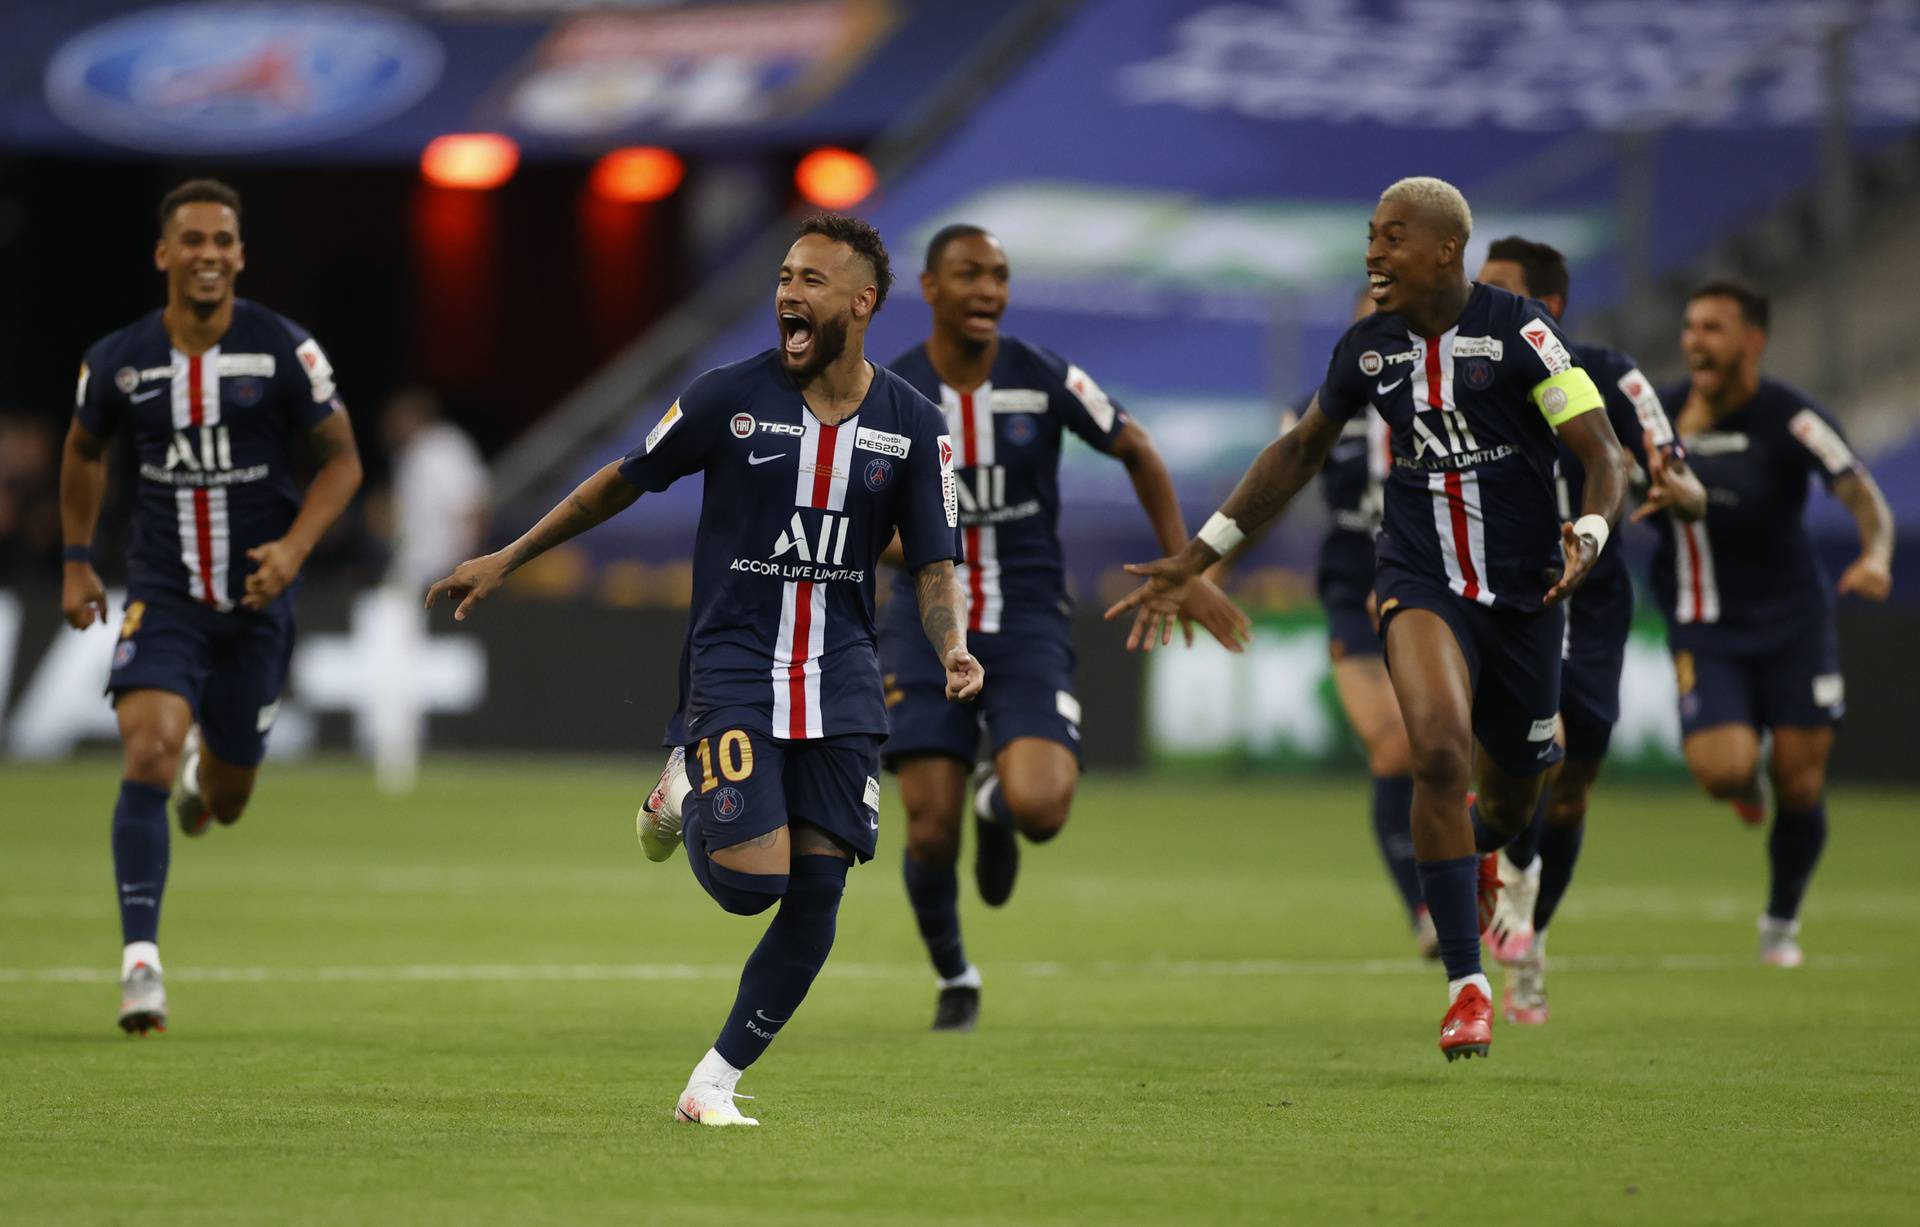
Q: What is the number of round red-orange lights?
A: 3